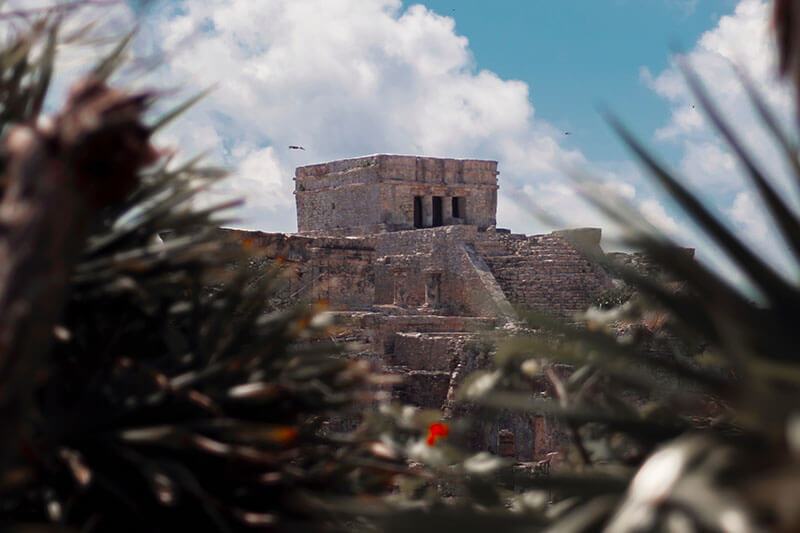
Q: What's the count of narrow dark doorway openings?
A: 3